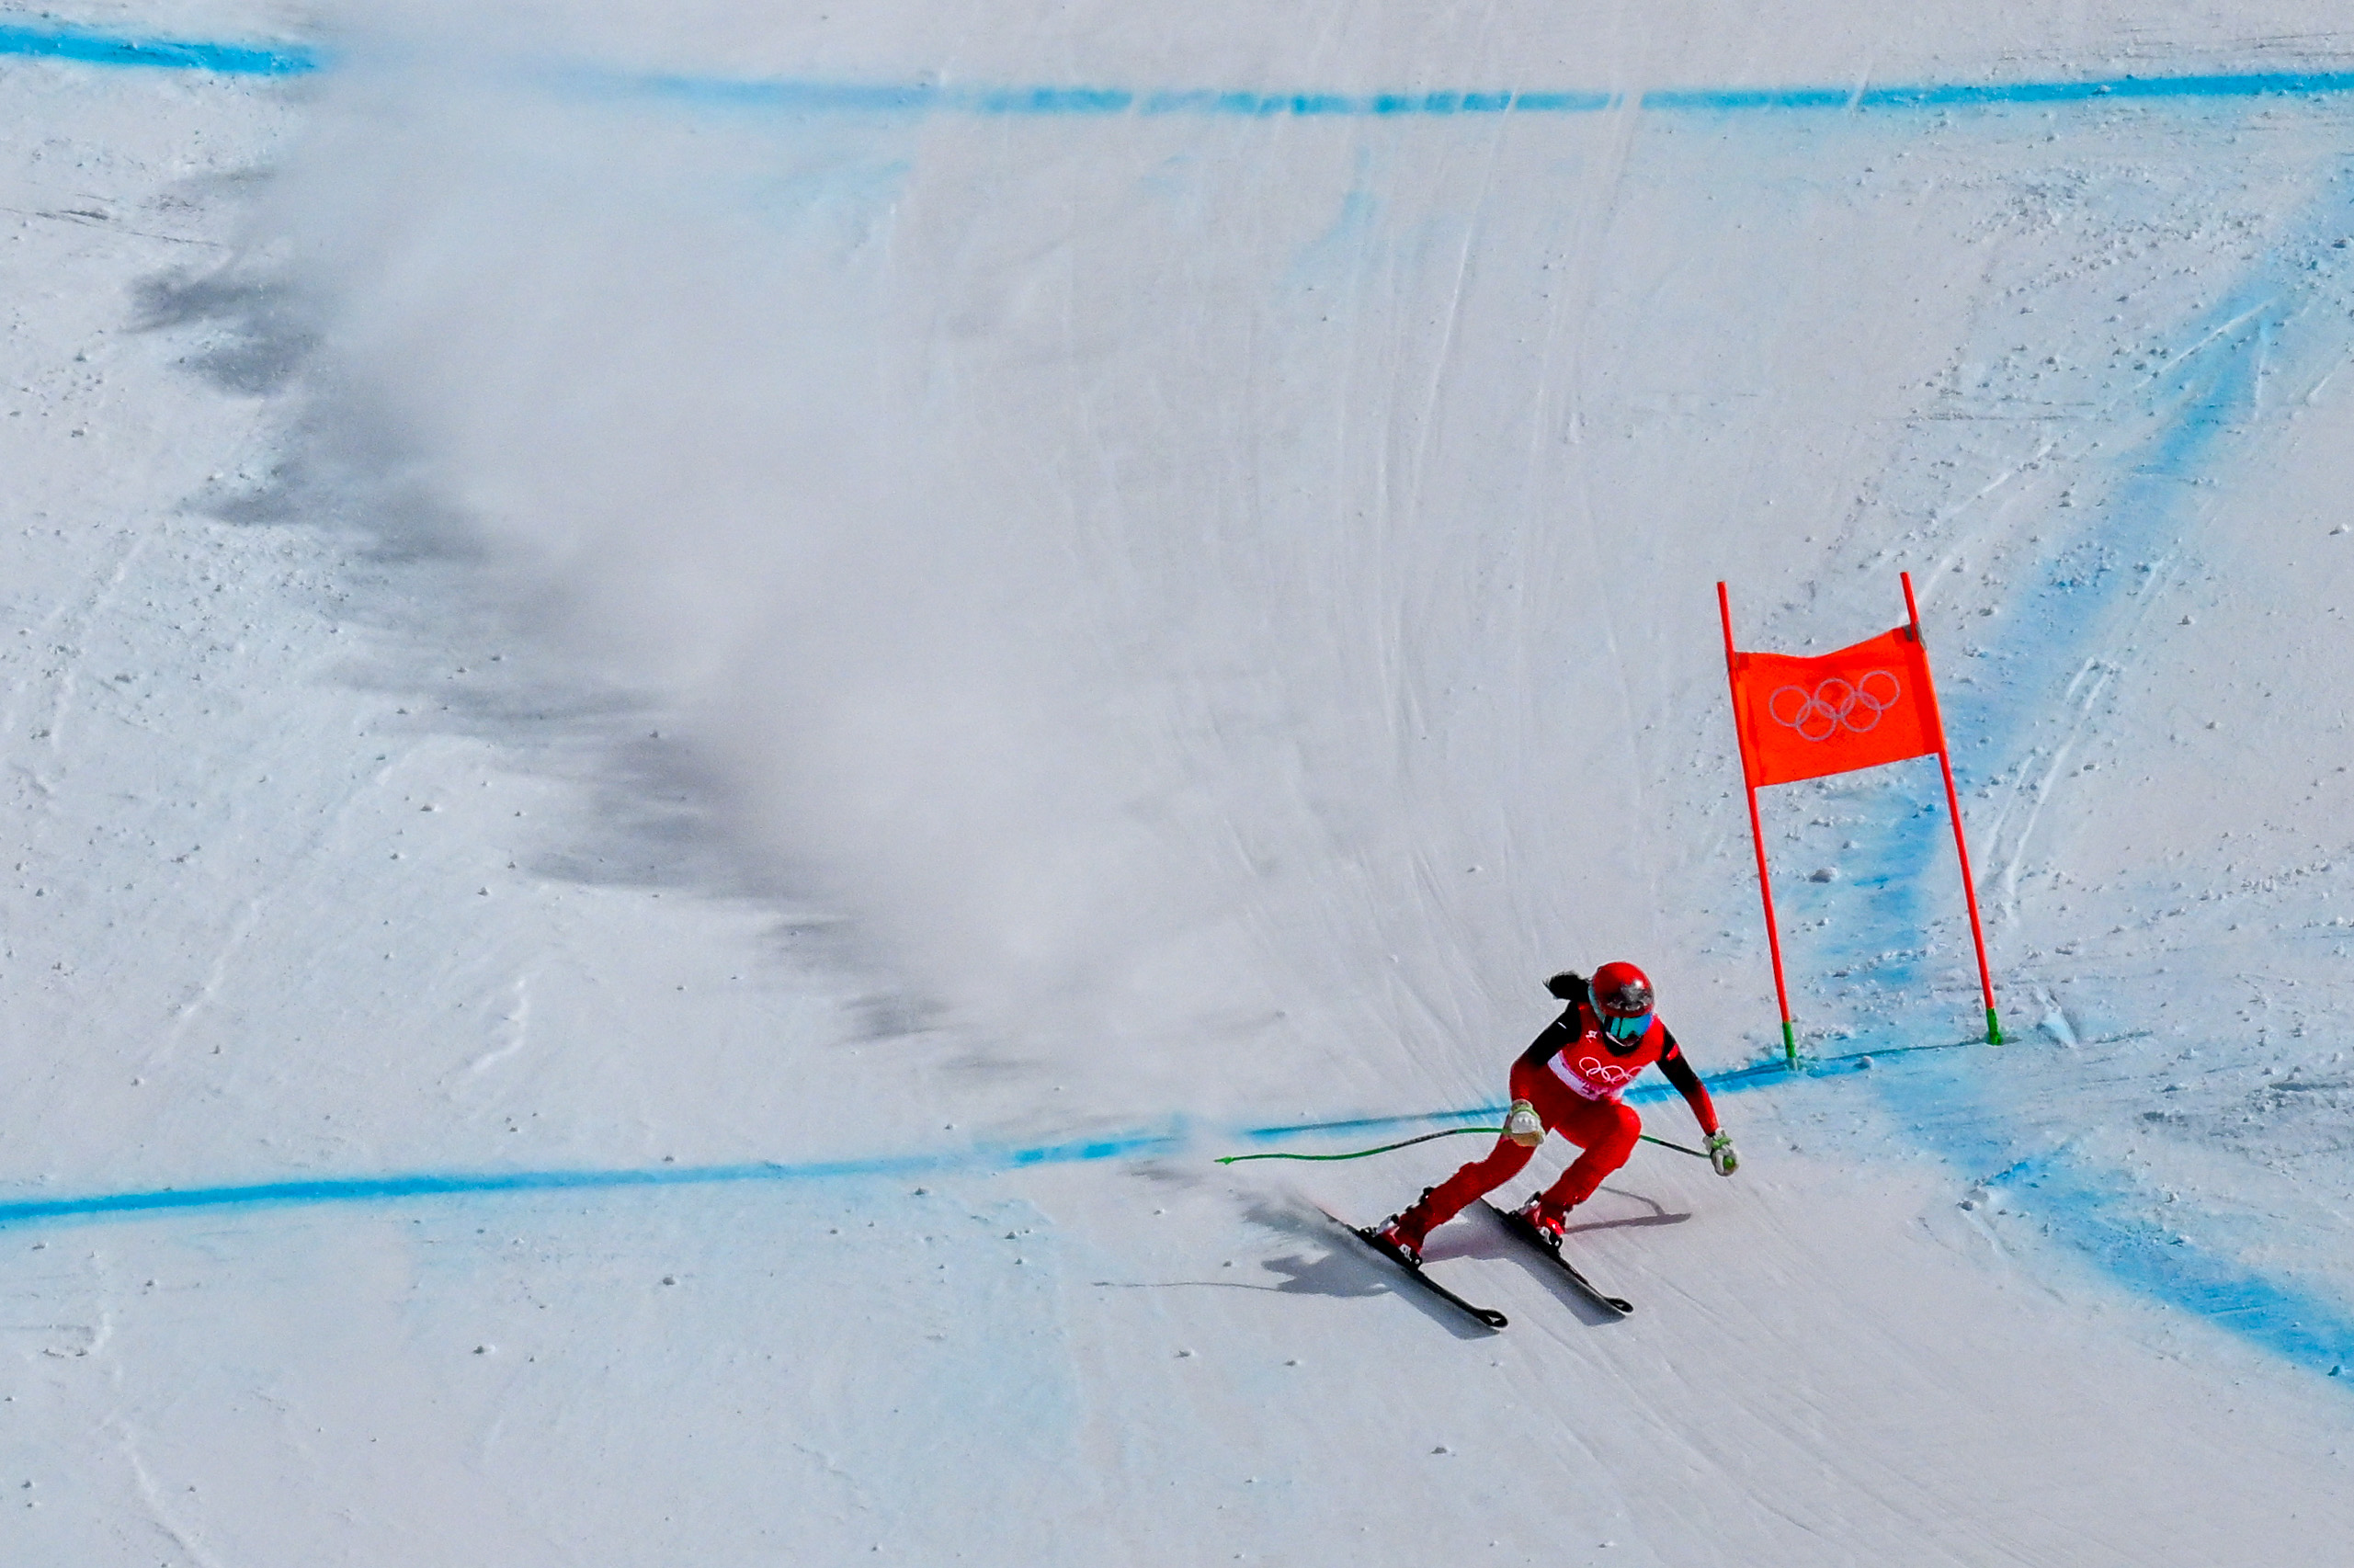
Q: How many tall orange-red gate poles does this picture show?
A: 2